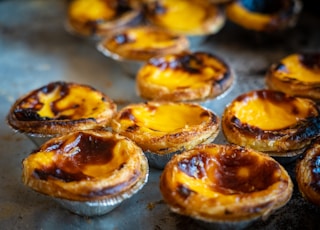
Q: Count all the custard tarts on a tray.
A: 12